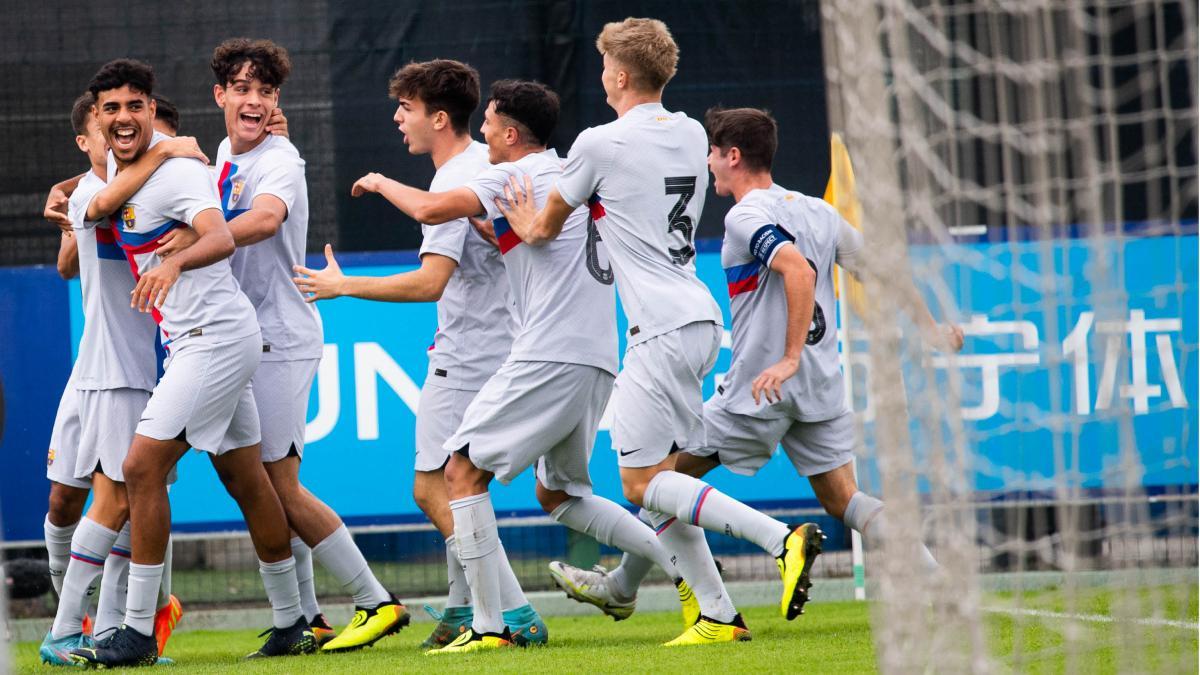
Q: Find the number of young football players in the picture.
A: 8